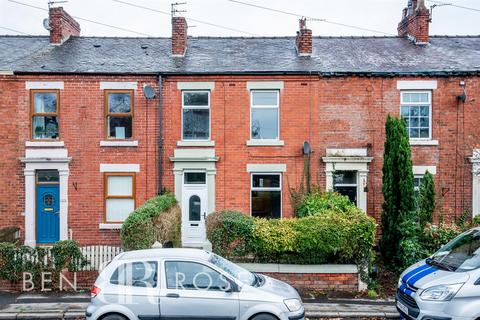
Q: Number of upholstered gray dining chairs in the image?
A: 0